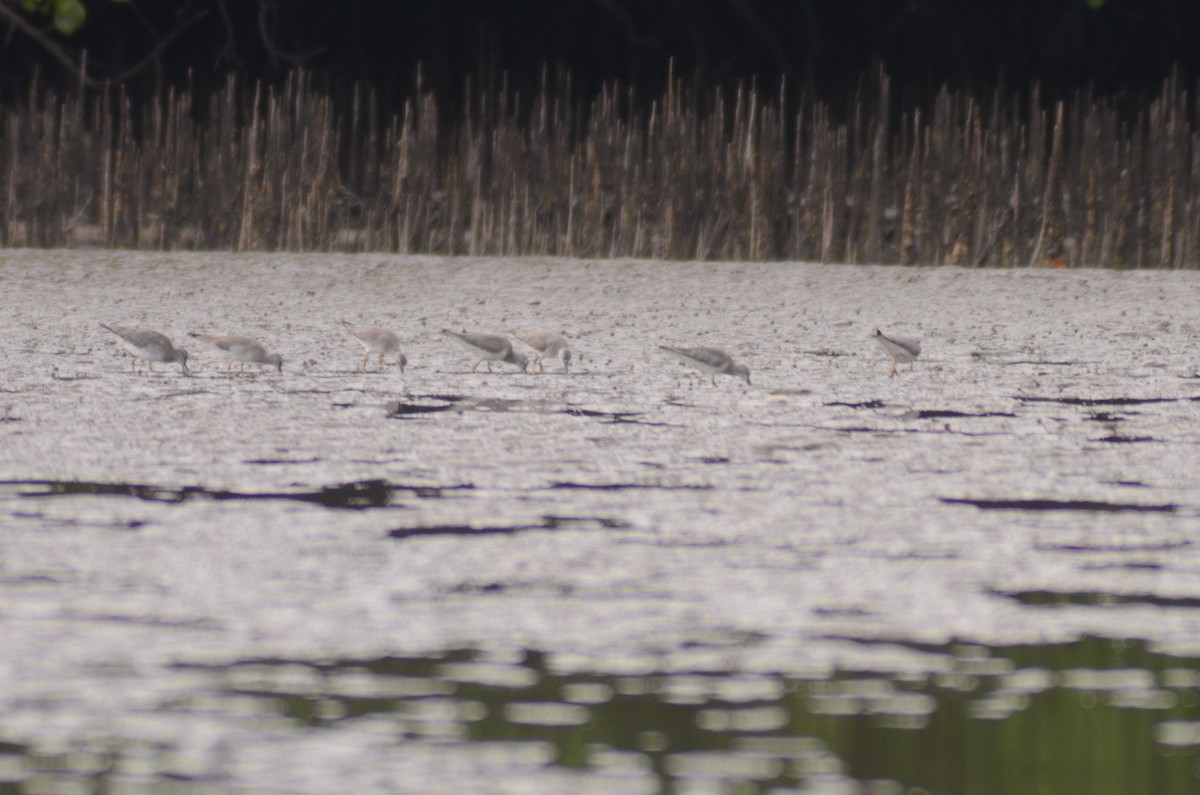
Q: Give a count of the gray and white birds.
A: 7